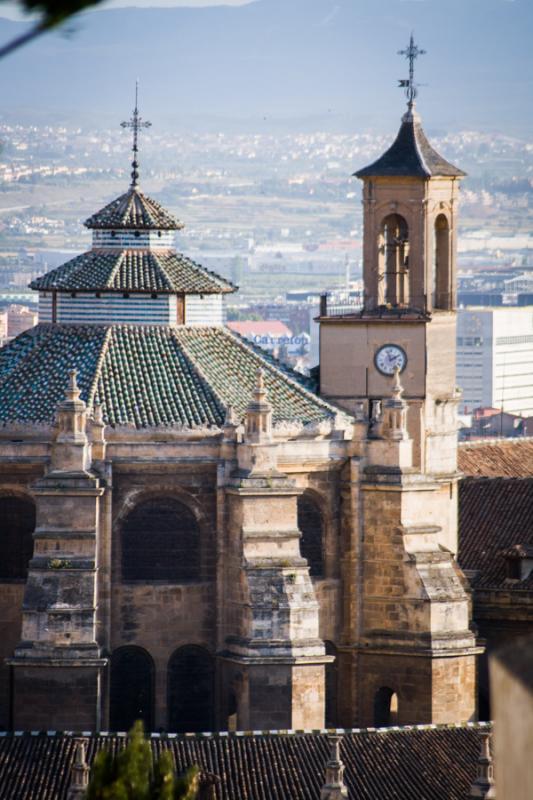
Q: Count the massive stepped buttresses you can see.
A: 3